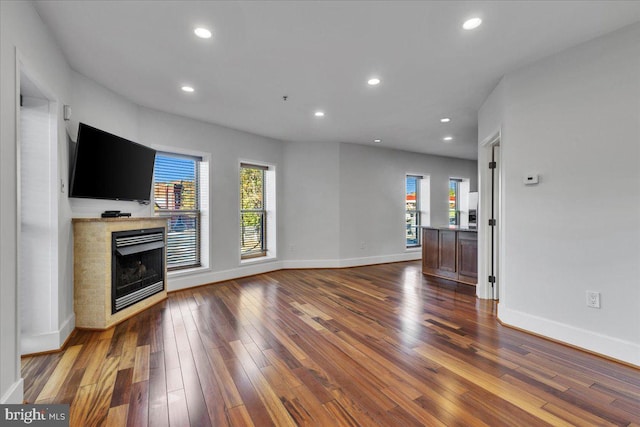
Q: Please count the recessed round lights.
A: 8